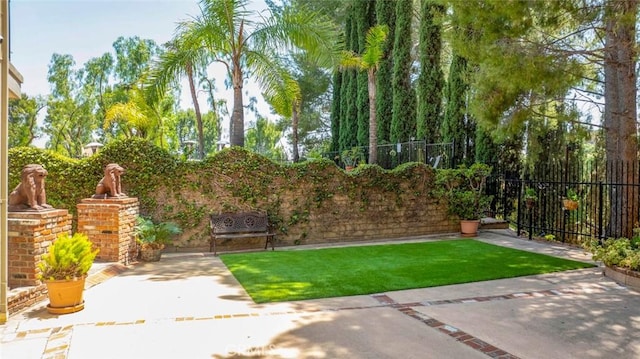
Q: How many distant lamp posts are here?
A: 3